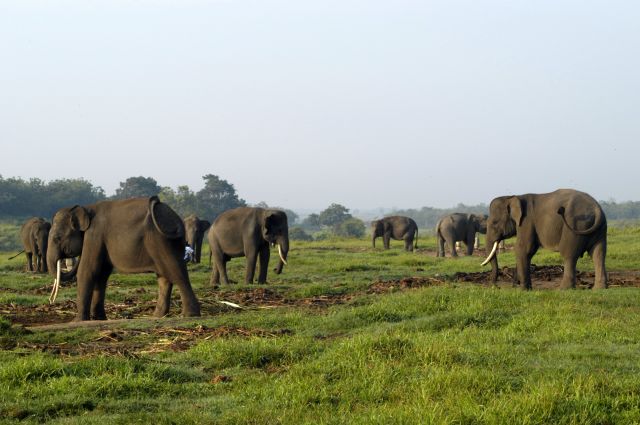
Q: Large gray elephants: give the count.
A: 7